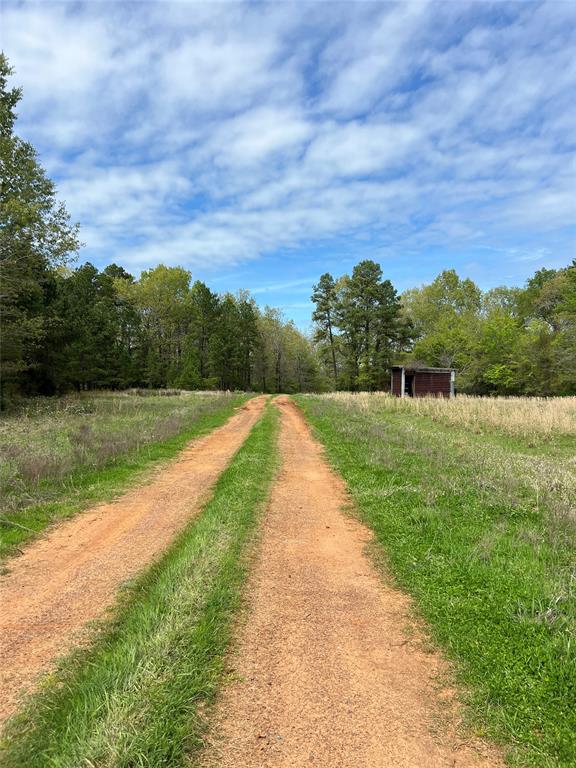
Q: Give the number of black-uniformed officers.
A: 0